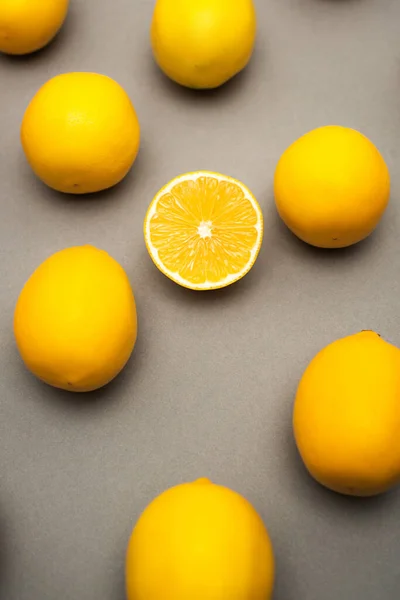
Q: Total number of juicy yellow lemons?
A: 8